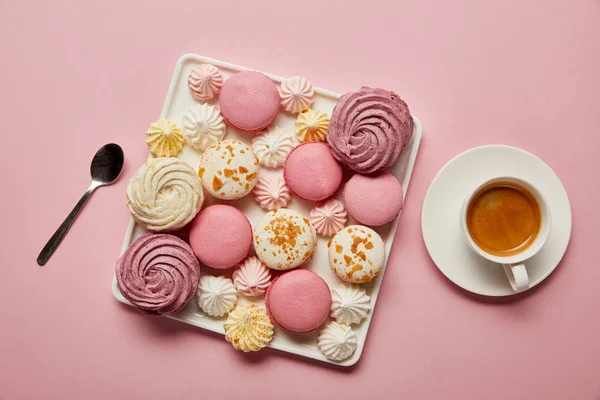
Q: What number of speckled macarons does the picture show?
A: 3